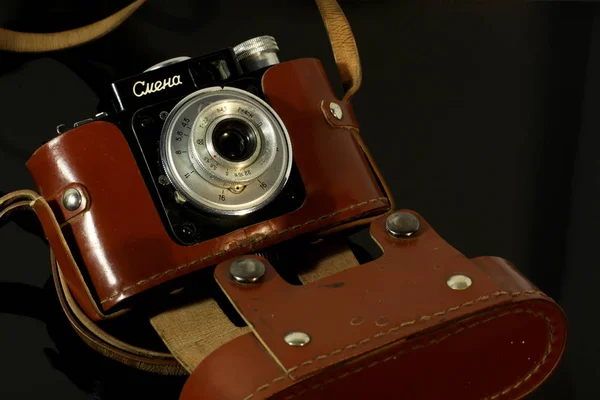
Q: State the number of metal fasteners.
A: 6